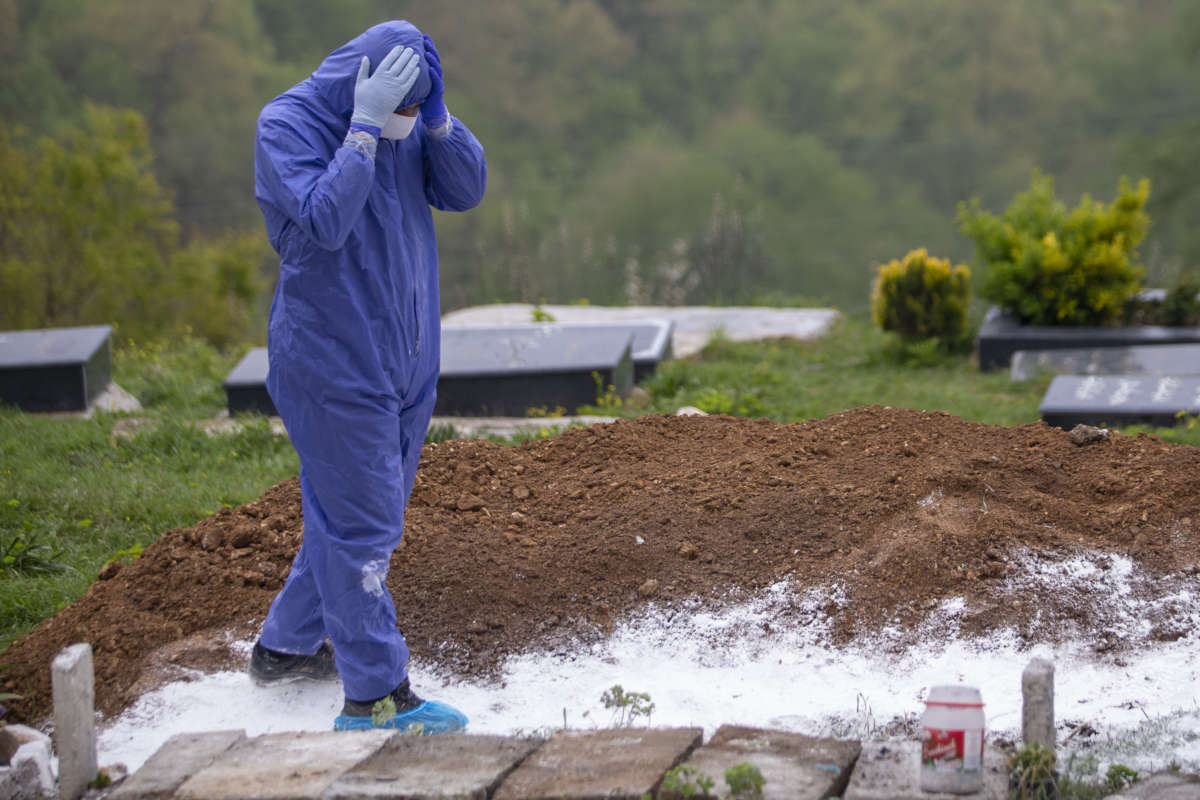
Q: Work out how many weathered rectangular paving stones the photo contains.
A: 6